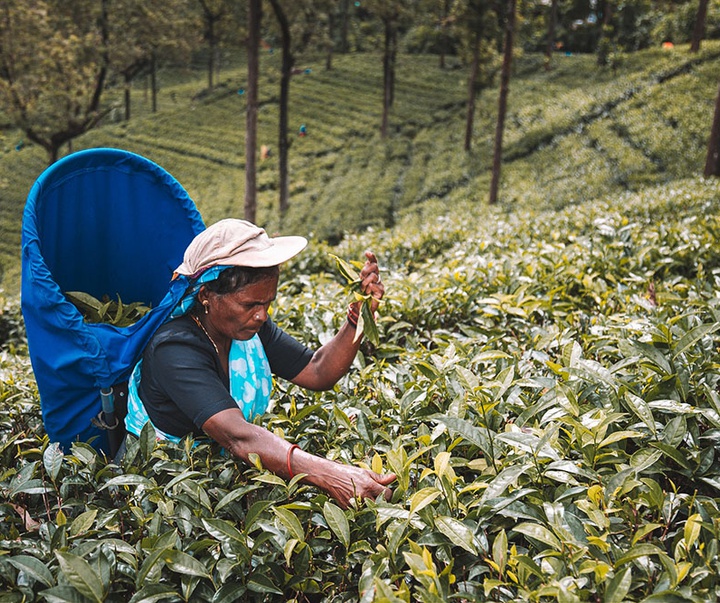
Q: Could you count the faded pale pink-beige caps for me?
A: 1